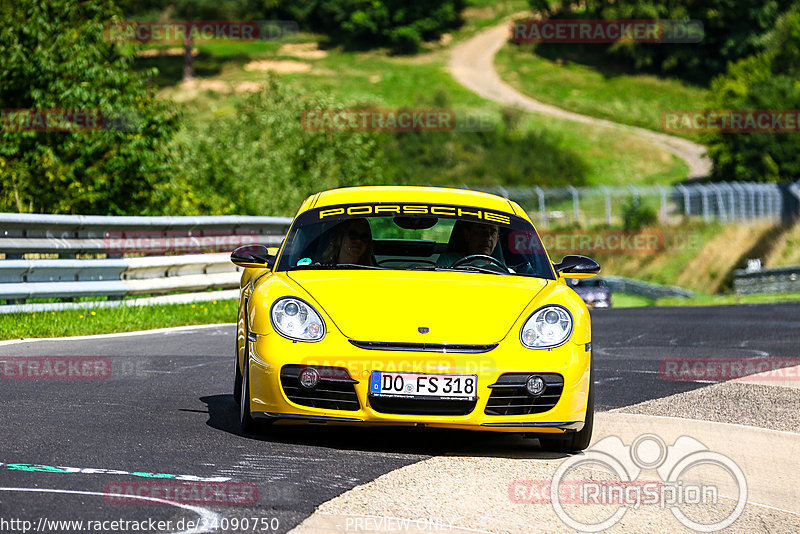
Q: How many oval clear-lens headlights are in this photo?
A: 2